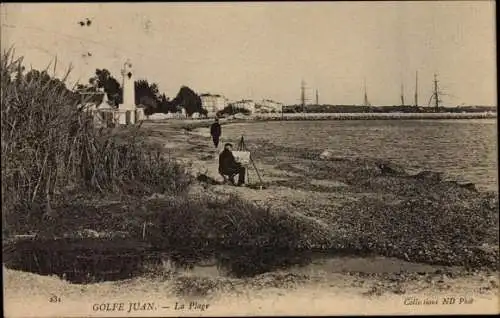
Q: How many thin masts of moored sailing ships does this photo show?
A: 6